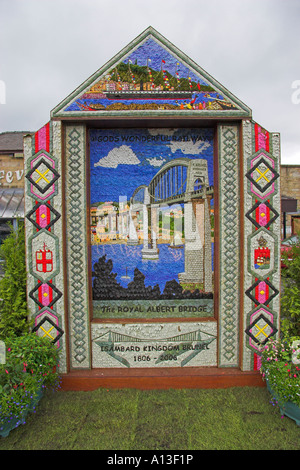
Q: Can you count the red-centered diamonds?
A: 4